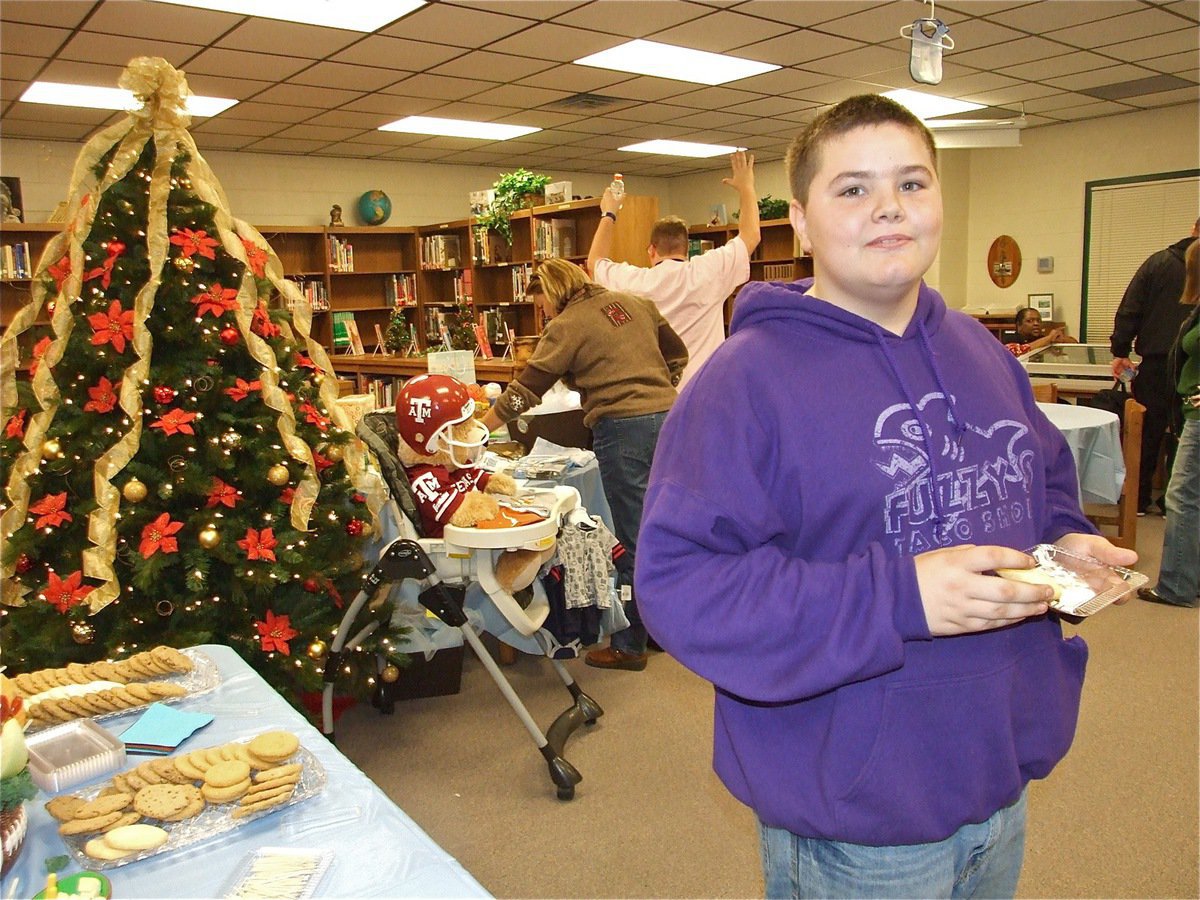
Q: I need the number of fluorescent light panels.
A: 6